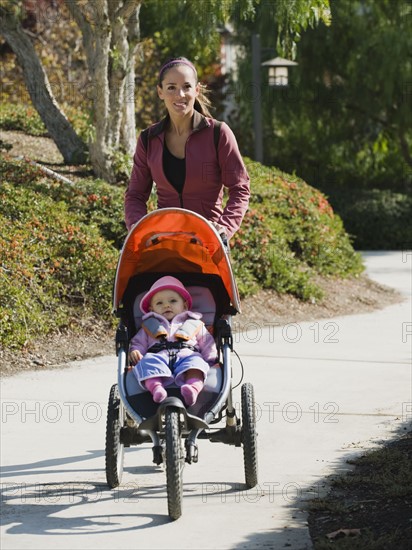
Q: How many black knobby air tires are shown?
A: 3